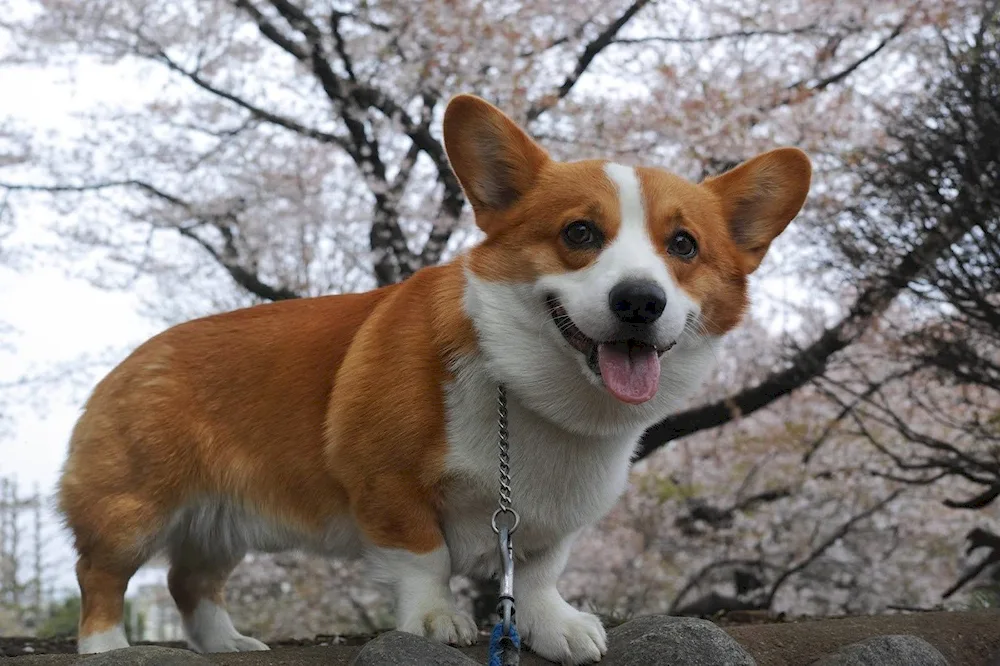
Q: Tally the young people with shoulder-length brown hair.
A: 0